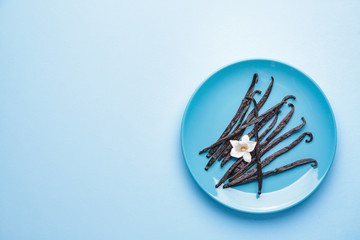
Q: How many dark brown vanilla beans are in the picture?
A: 11